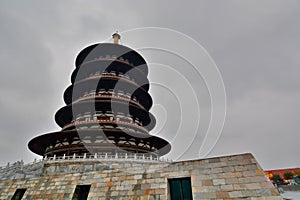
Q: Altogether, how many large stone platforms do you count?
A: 1